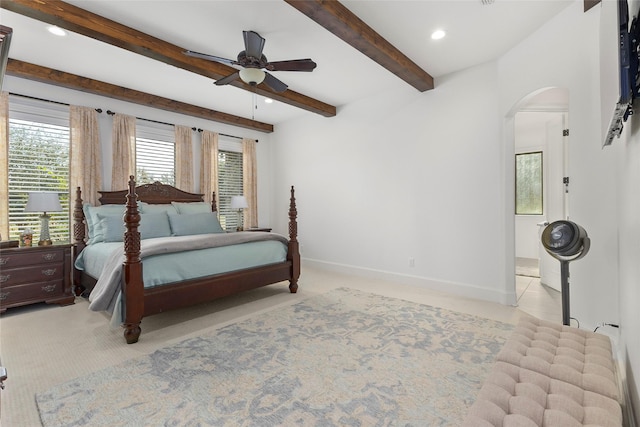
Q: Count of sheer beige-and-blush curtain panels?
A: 6